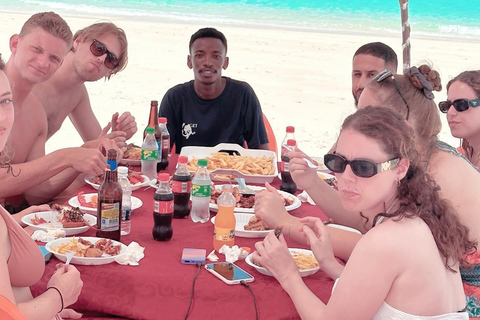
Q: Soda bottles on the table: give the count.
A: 8